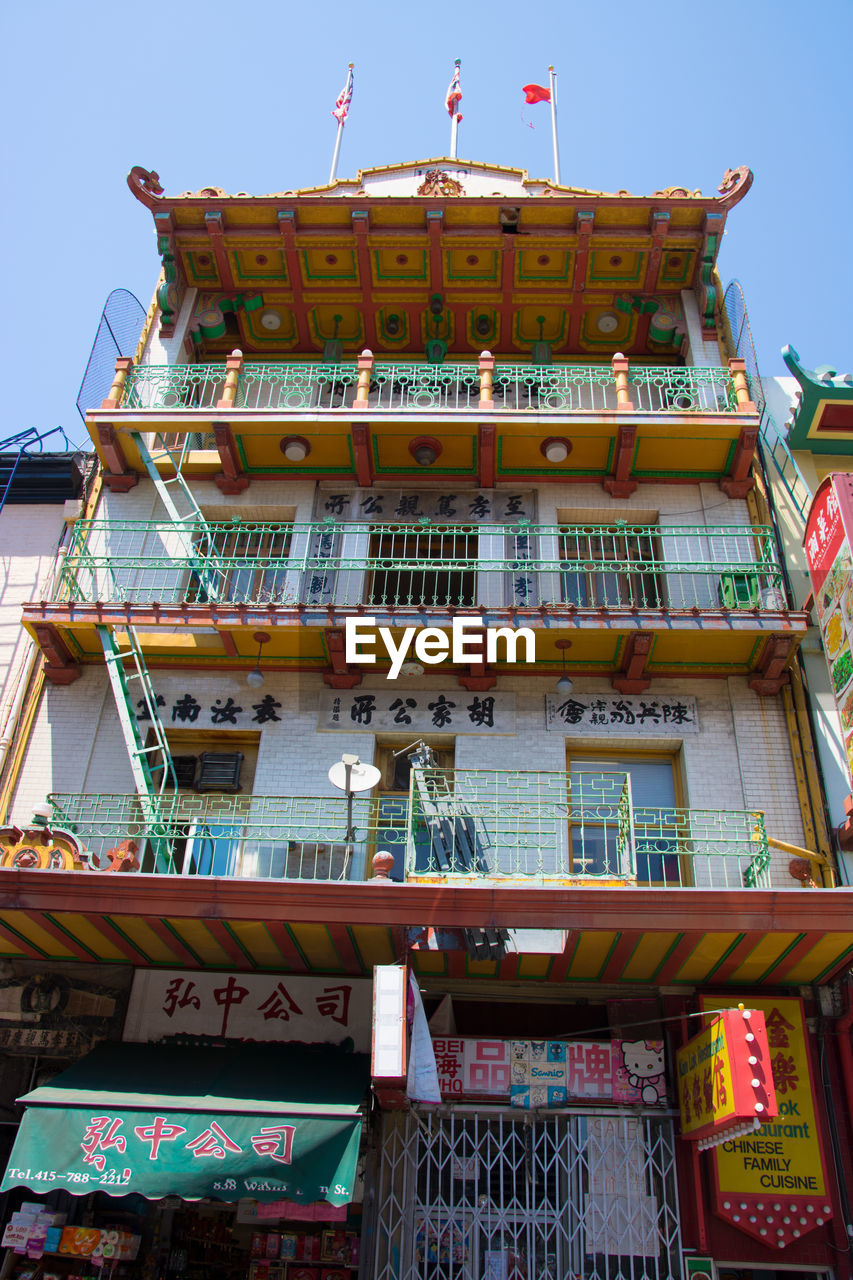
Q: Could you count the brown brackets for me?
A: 11